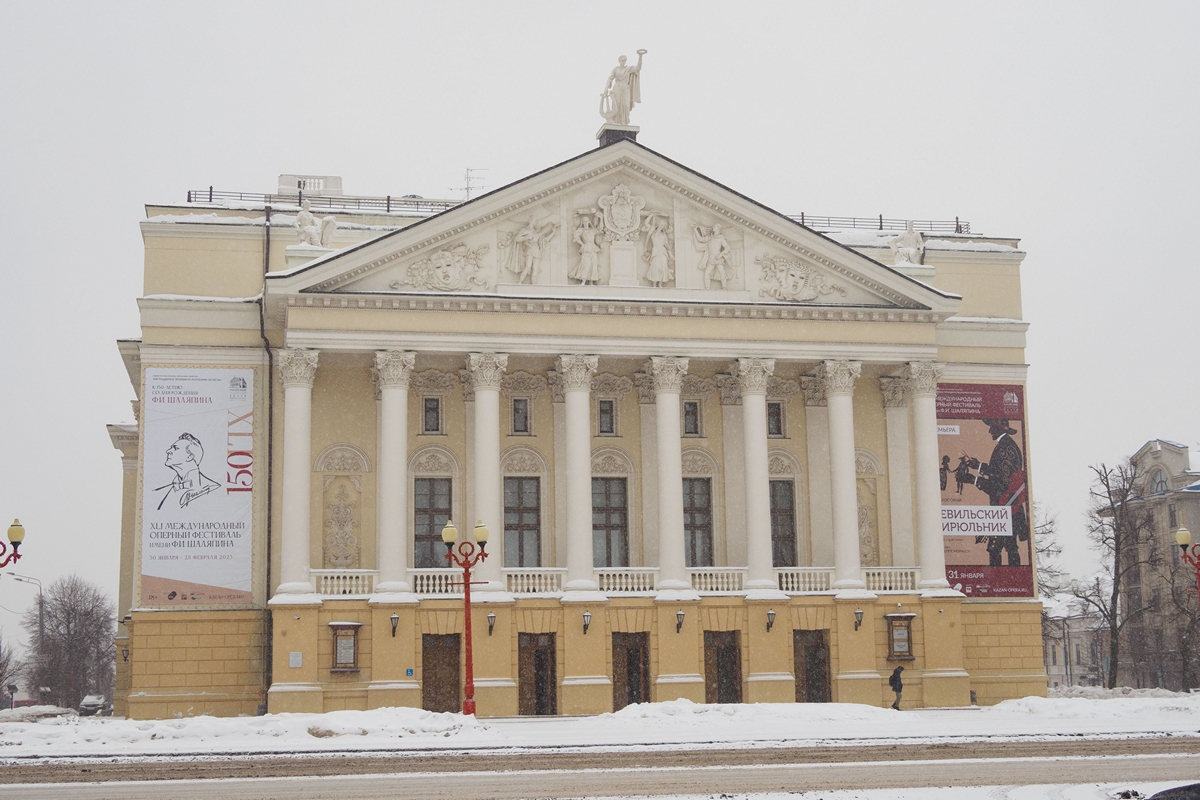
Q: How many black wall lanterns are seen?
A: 7